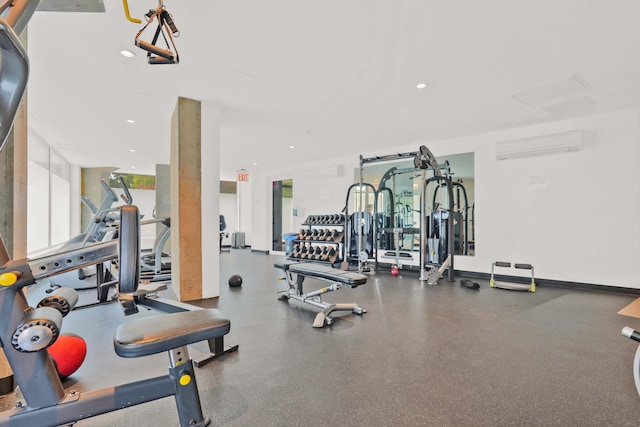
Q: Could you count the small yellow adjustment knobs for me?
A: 2